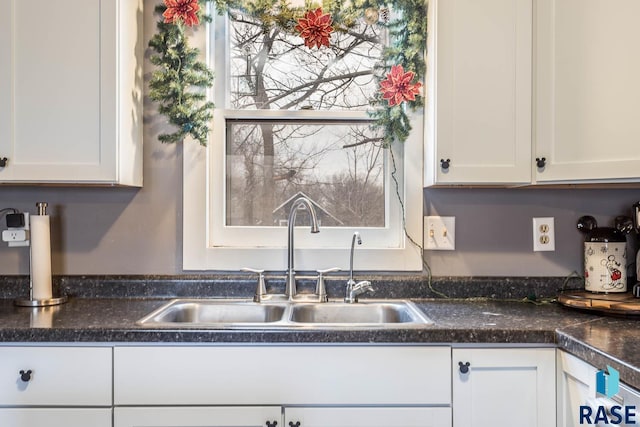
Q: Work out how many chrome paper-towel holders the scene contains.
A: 1